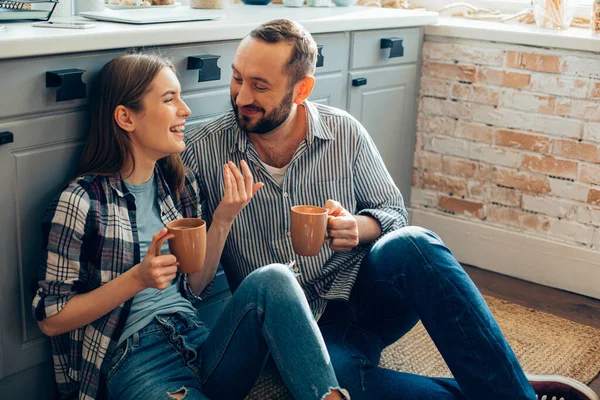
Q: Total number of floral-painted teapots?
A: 0